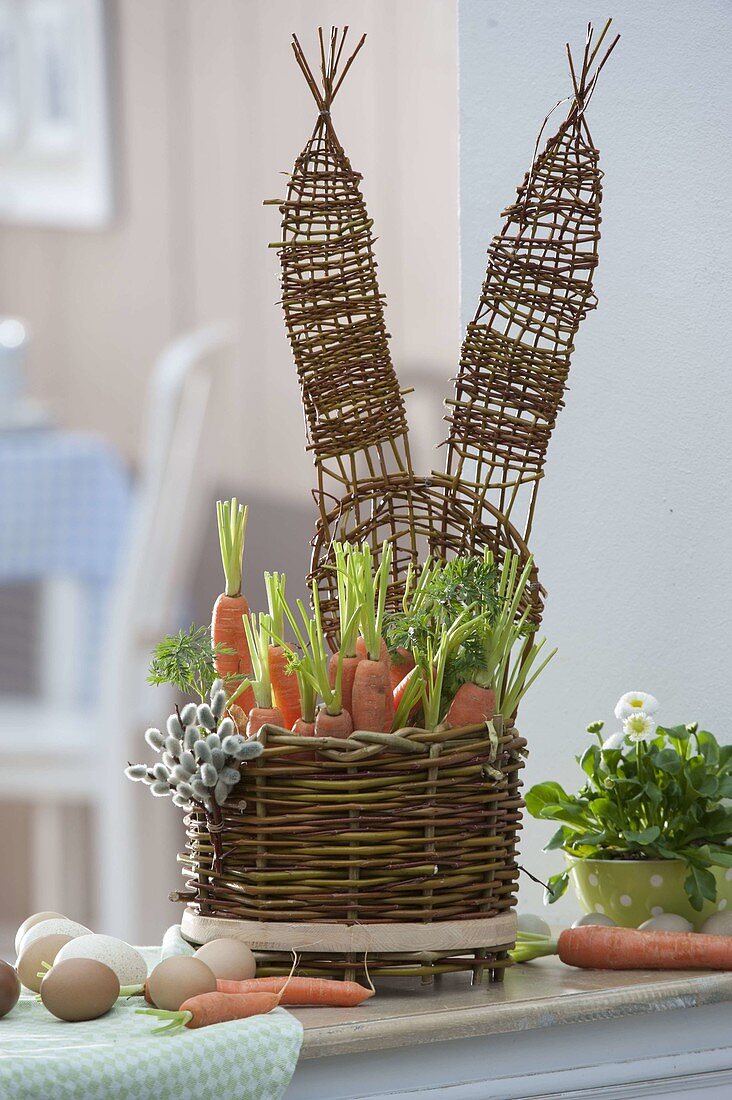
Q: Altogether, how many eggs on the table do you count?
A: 12